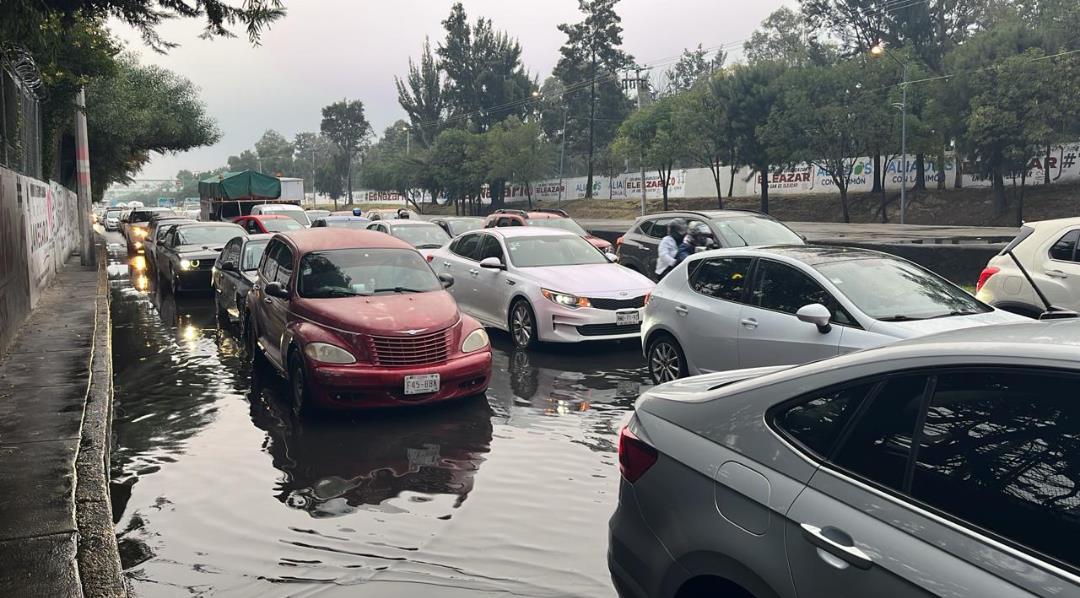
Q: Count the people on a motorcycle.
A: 2